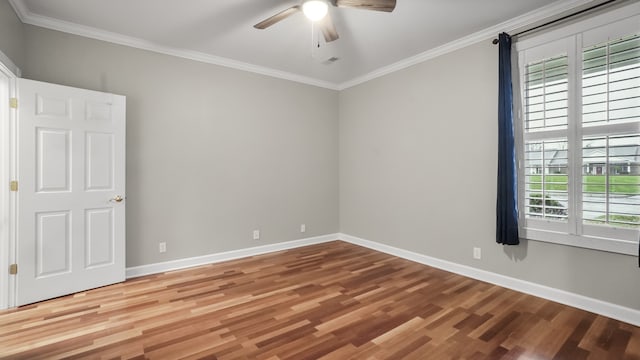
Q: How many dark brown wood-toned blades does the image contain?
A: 3